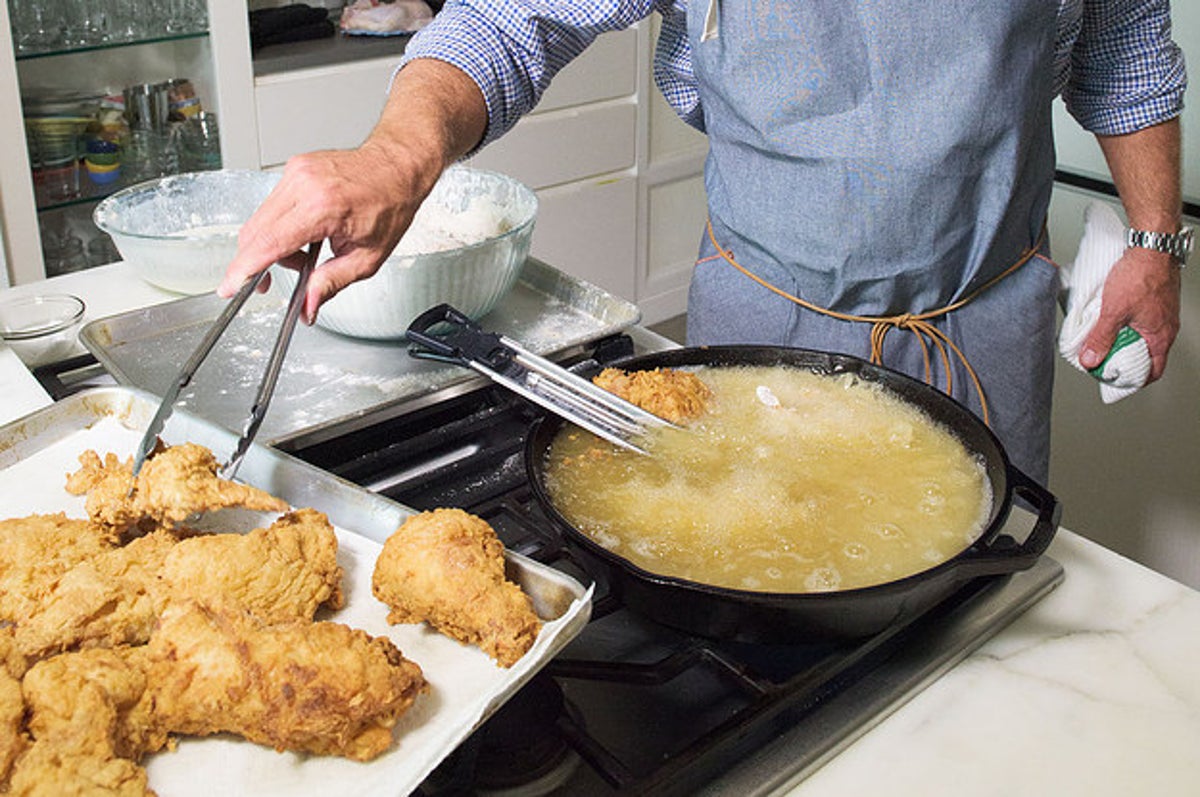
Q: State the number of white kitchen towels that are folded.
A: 1